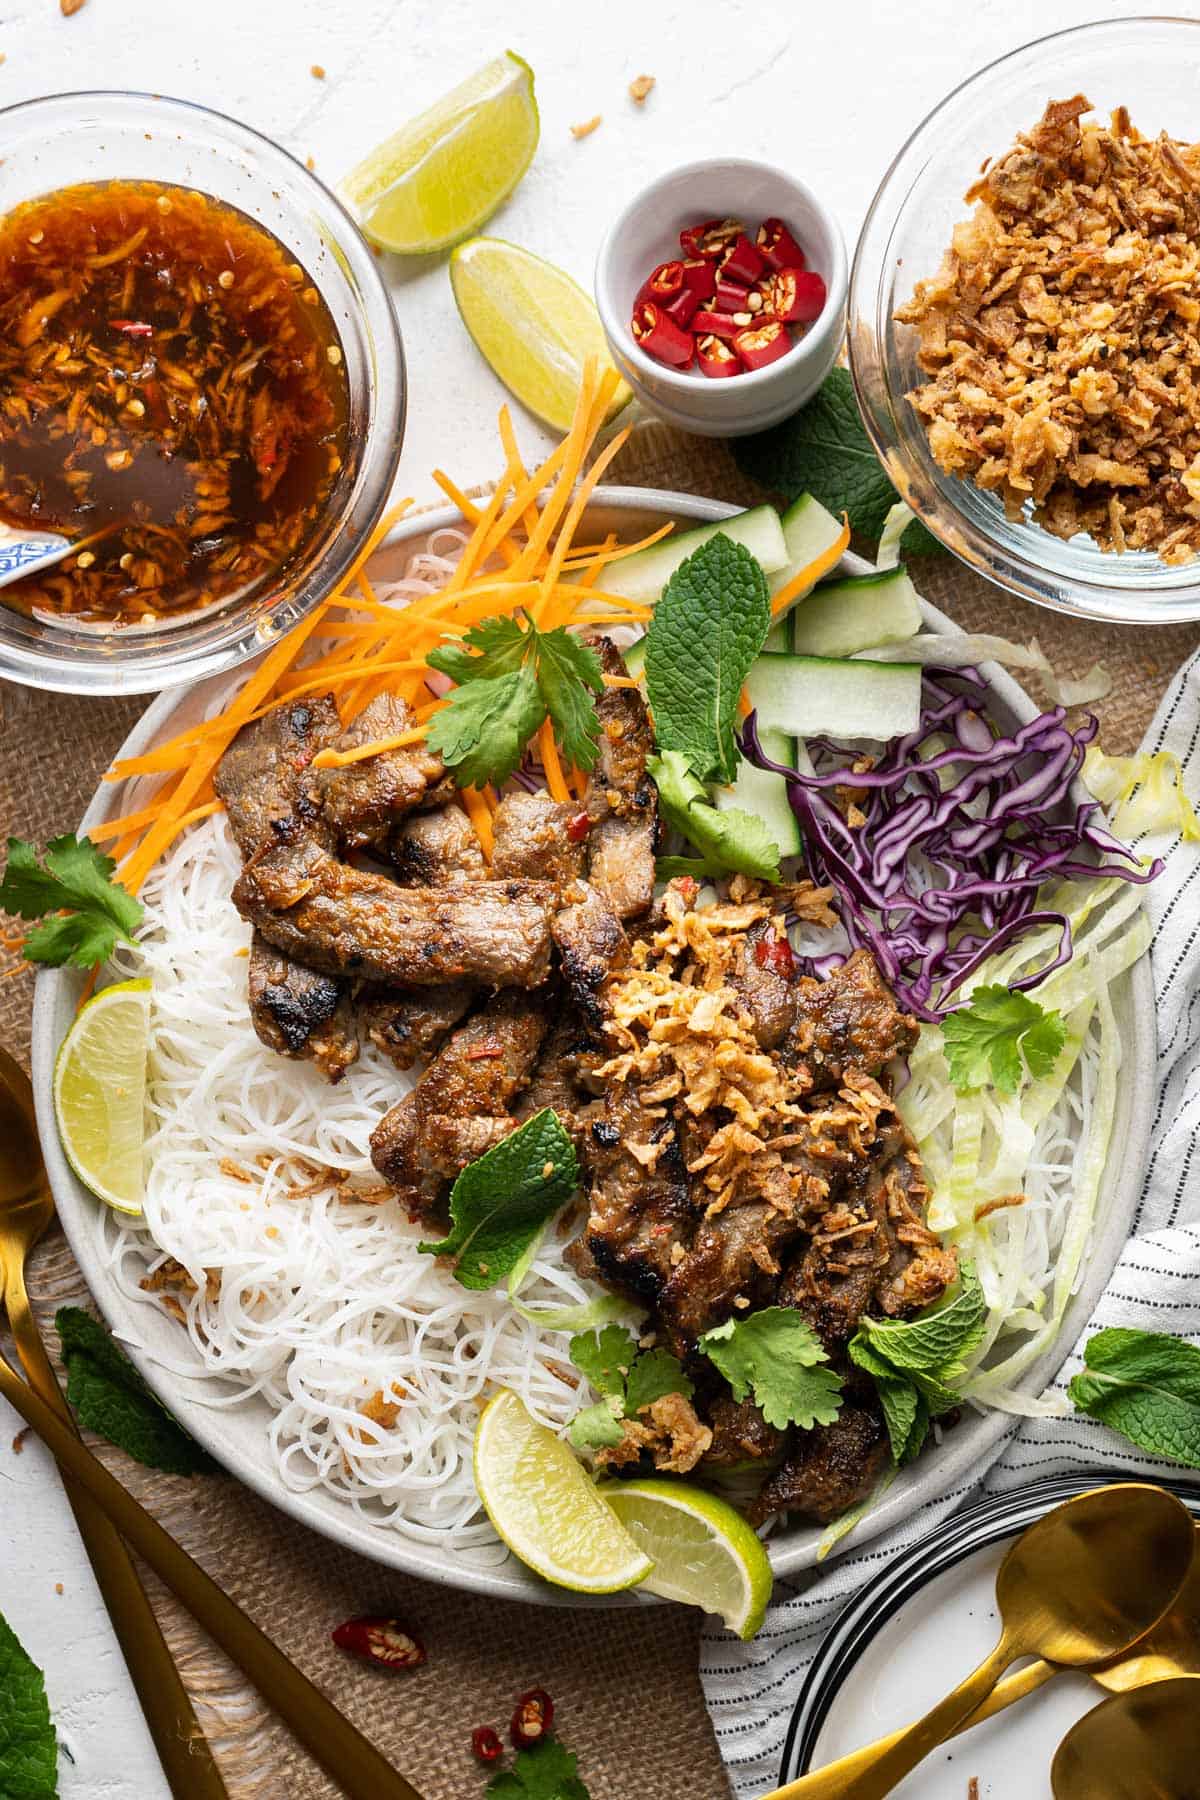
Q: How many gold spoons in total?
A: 5